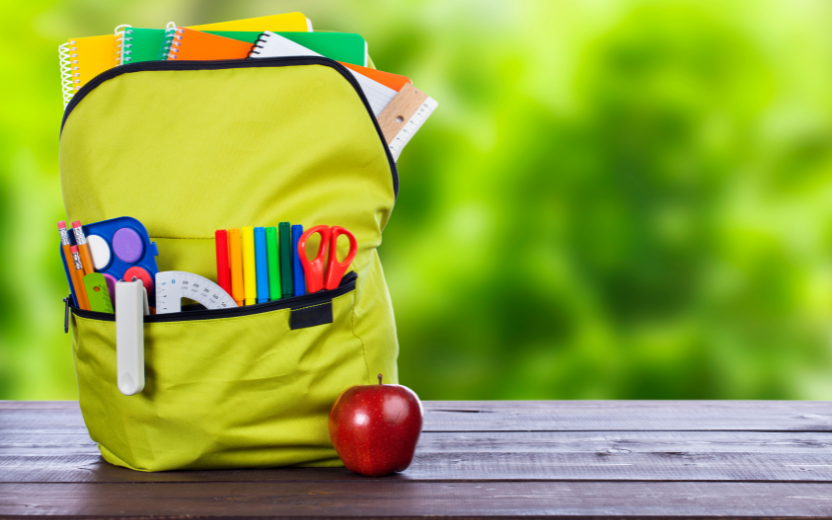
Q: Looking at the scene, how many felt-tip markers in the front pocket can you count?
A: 7